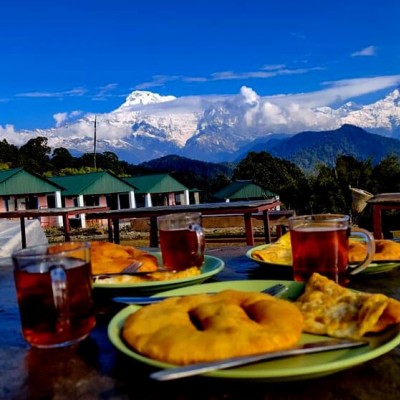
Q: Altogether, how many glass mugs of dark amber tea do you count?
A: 3